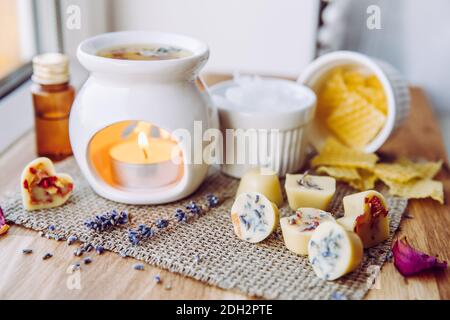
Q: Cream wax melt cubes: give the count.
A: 7